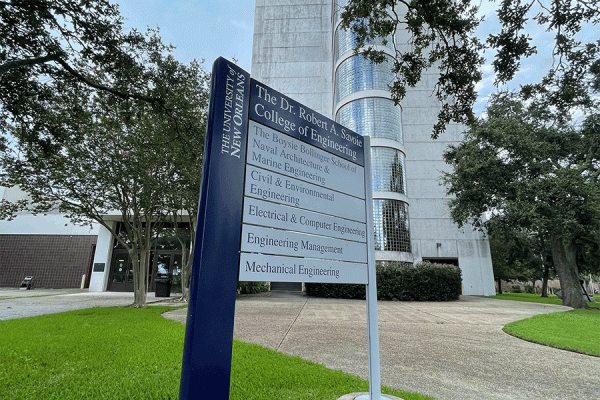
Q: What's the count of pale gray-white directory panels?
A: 5